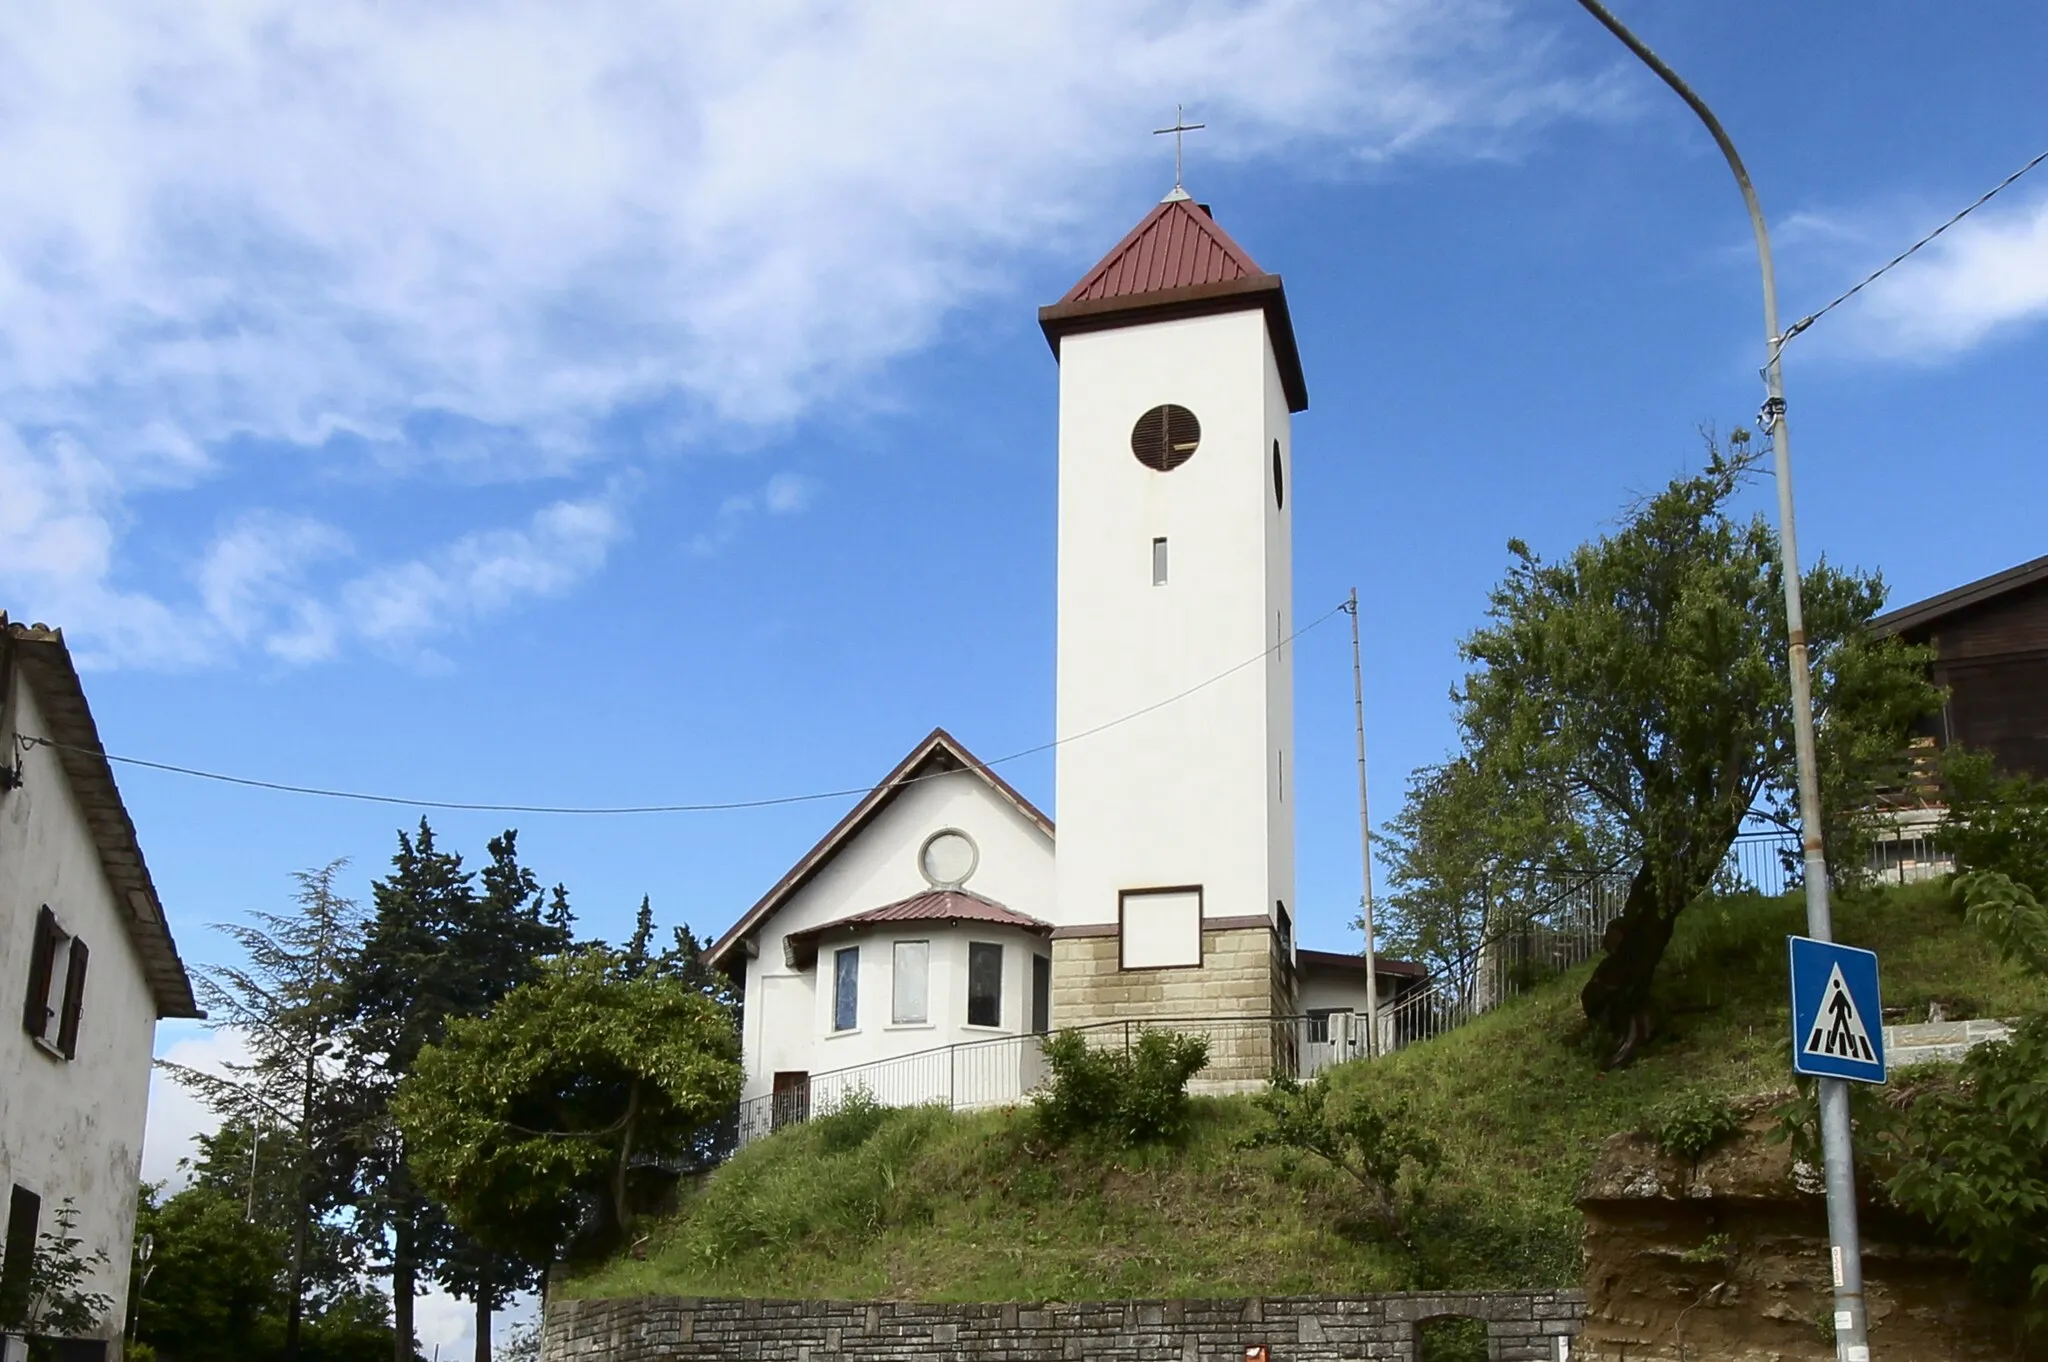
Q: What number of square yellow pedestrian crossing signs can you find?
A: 0